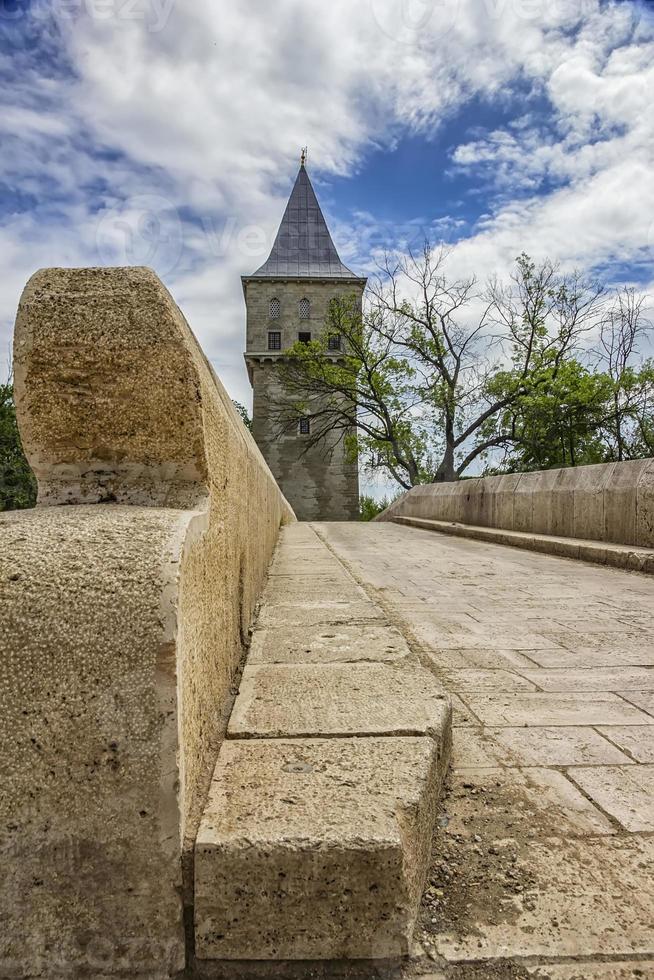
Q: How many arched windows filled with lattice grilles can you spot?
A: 2